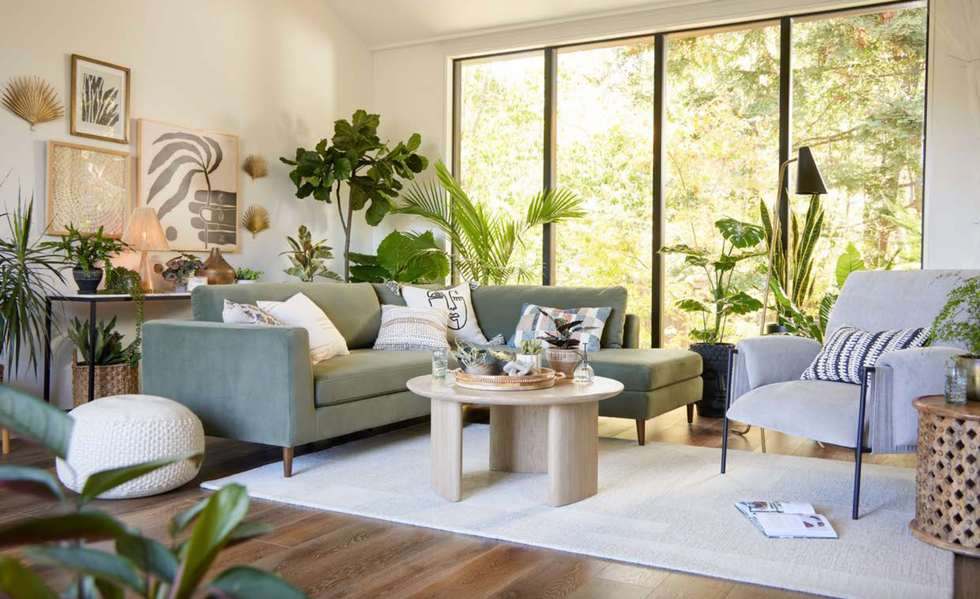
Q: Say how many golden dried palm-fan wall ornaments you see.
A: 3